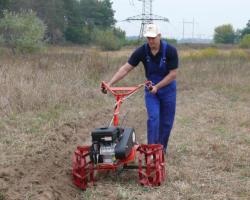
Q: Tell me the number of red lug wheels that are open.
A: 2